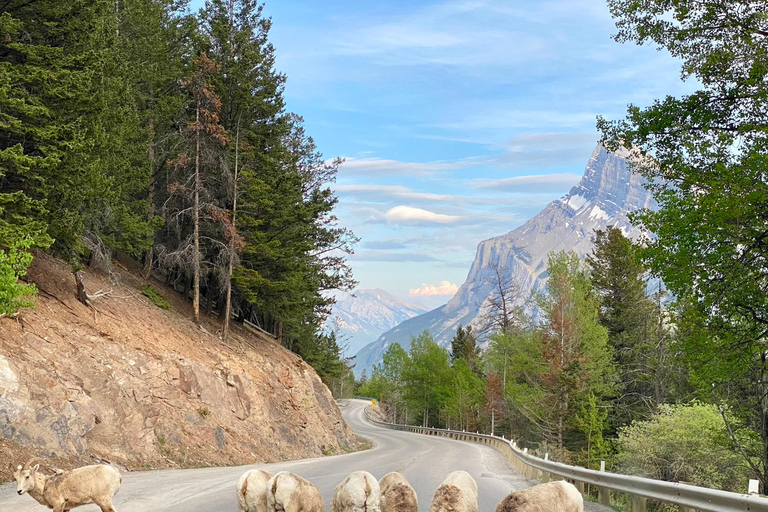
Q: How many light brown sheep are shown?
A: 7